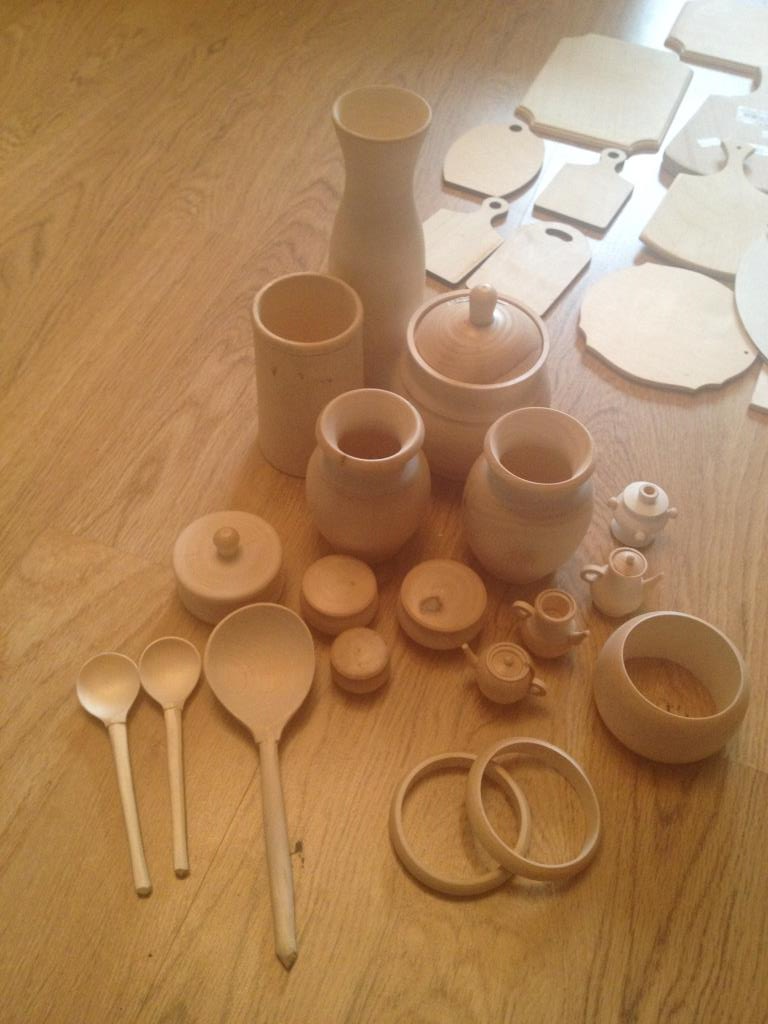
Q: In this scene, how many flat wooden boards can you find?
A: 11